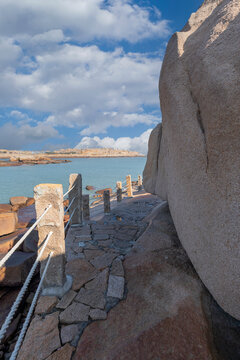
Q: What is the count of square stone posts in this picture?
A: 7